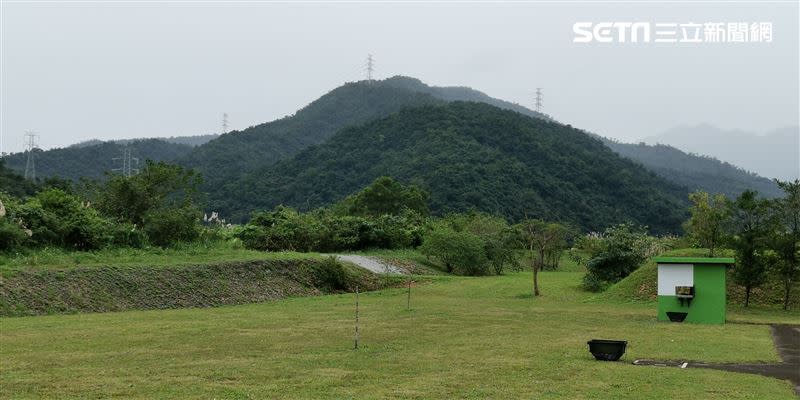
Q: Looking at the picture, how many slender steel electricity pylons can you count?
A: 5